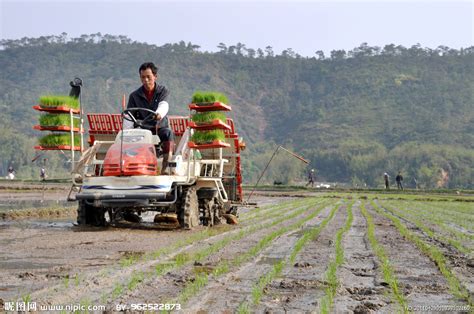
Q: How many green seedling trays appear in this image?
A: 6